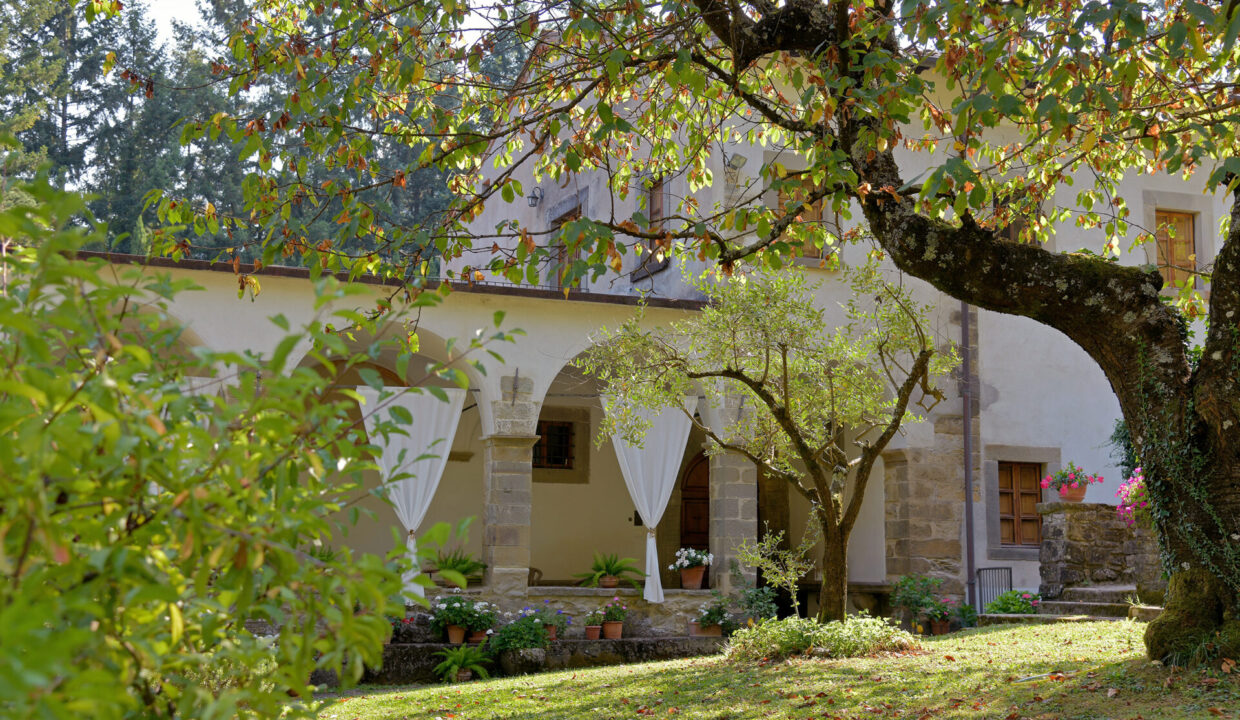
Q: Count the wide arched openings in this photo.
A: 4